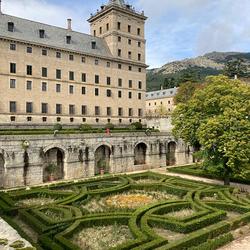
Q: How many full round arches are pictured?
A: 4